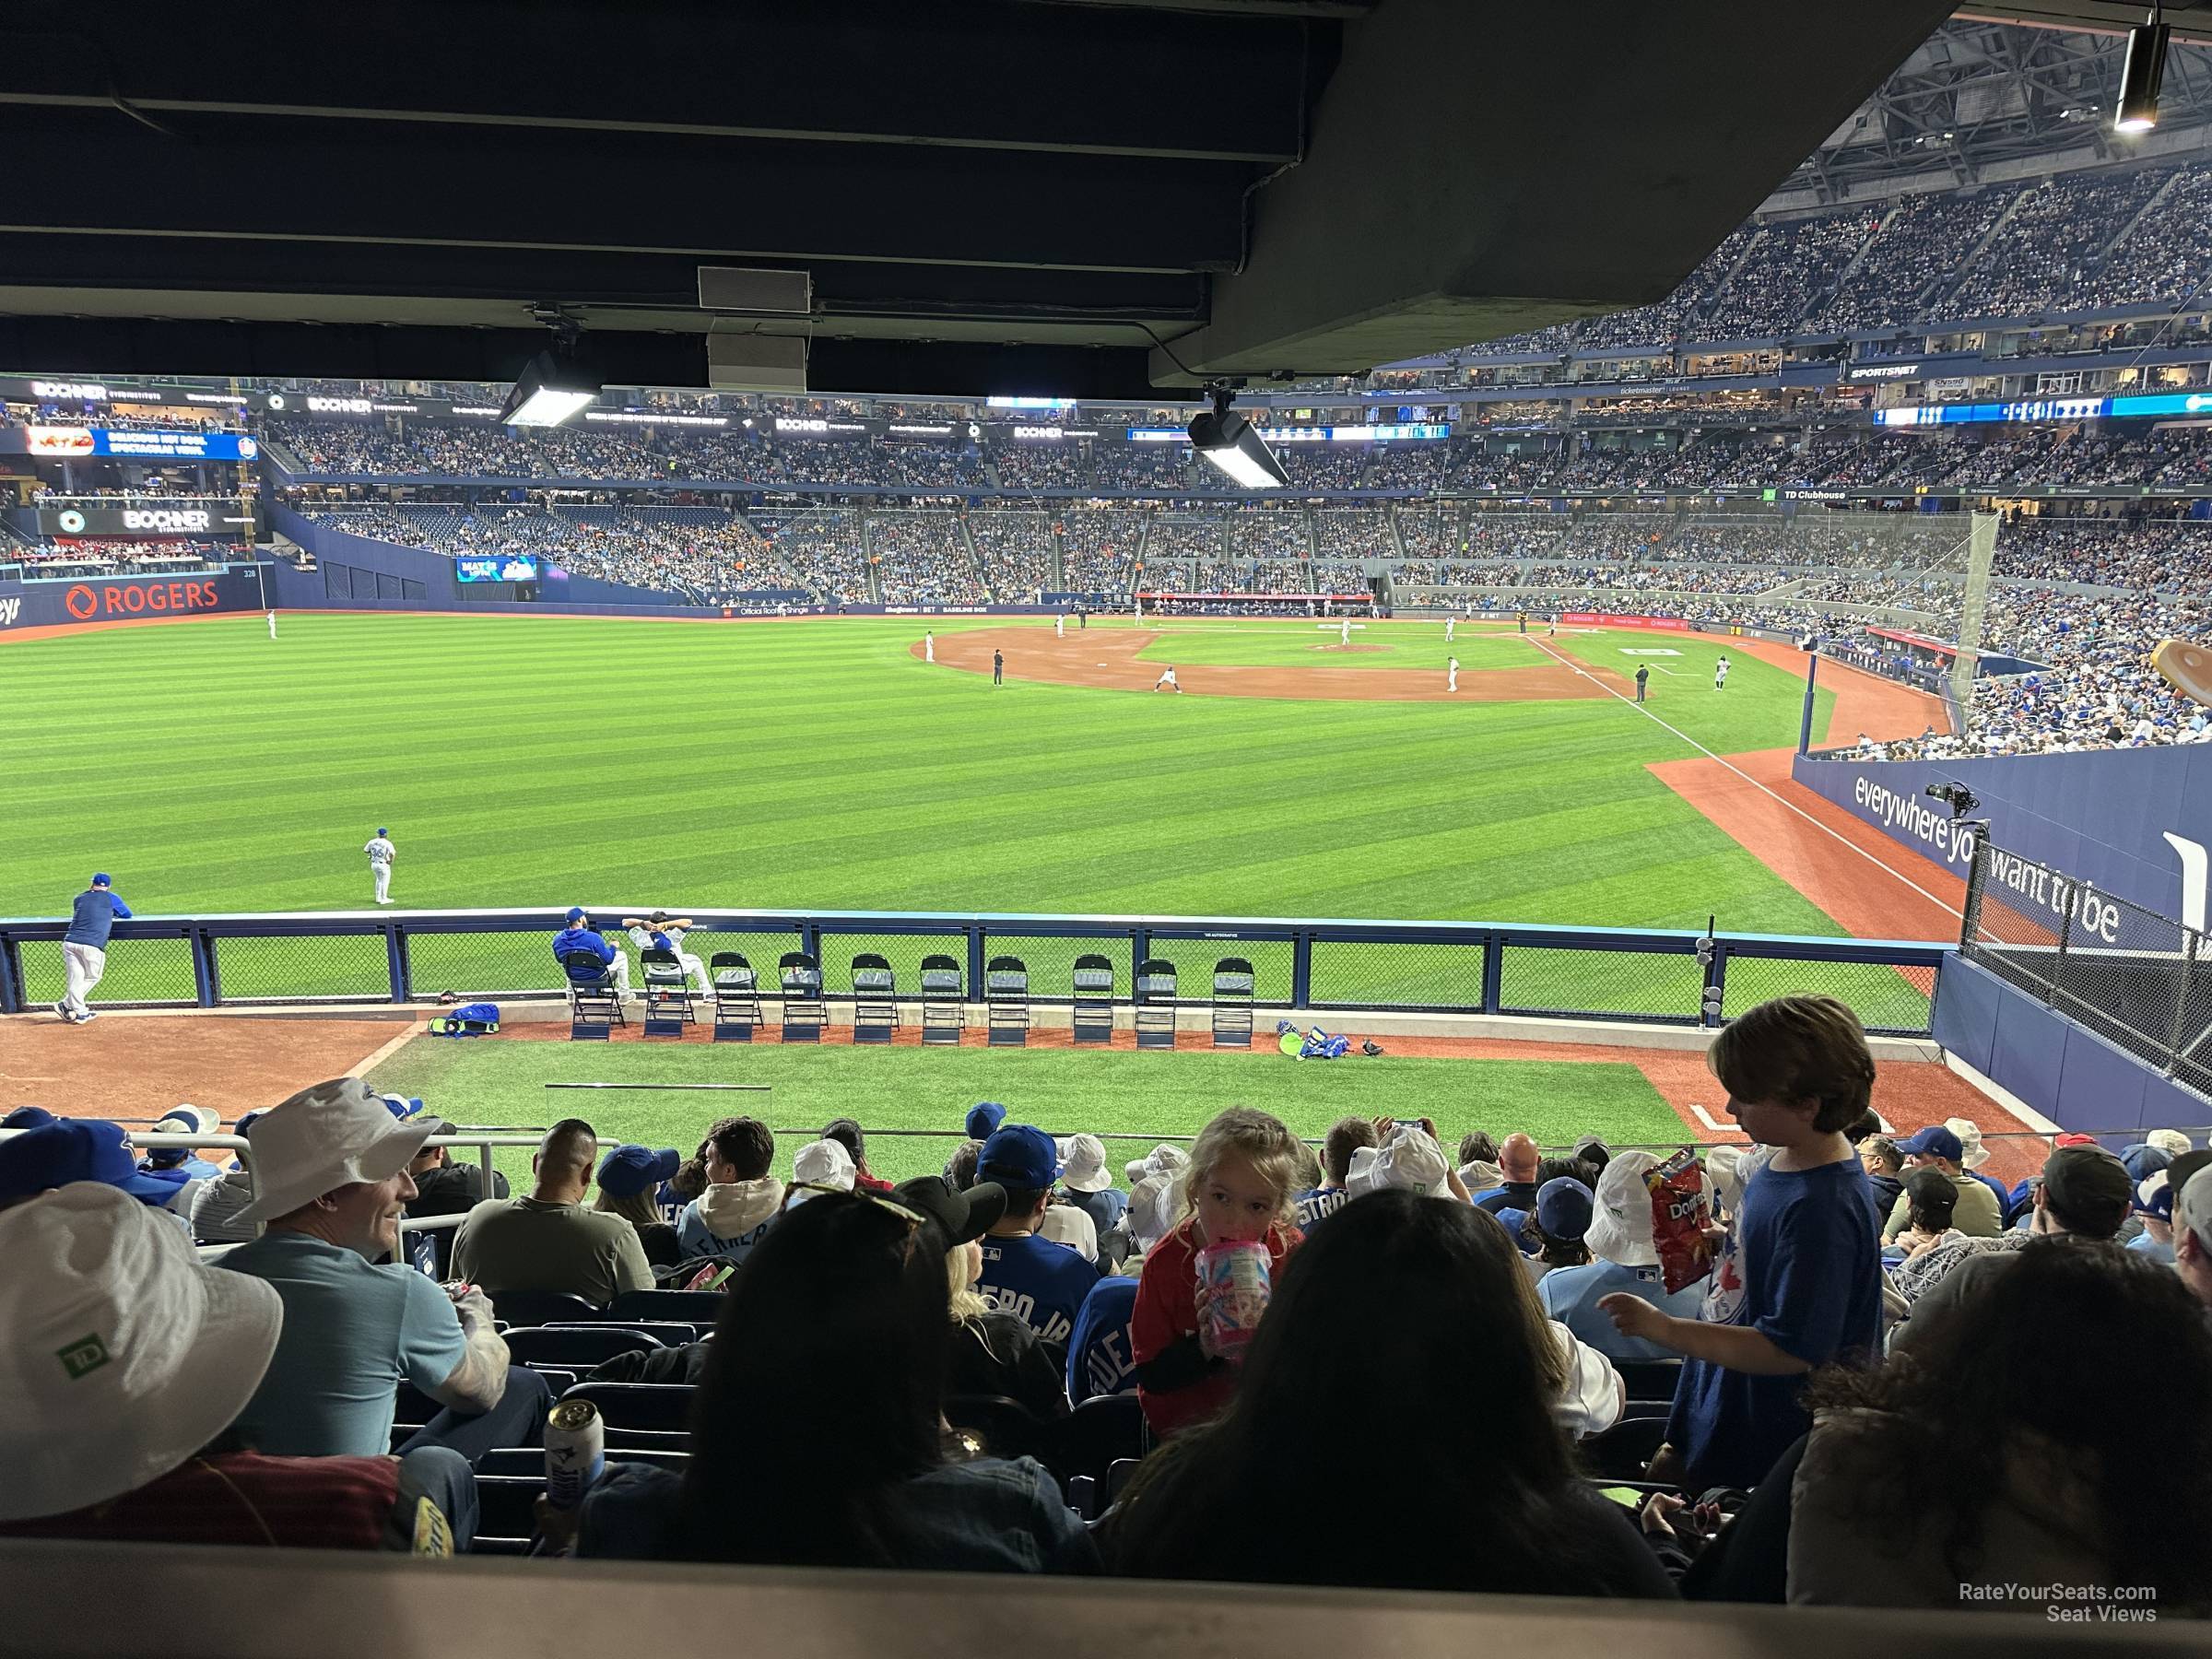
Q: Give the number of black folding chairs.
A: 10